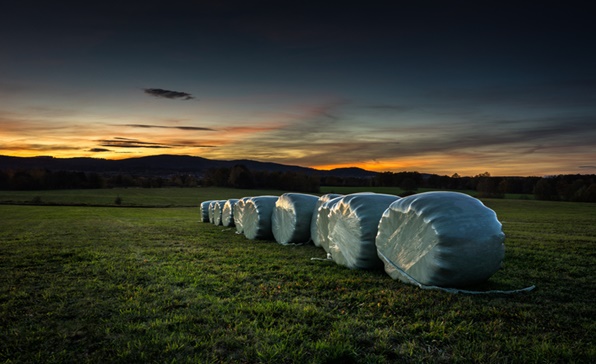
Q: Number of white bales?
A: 11